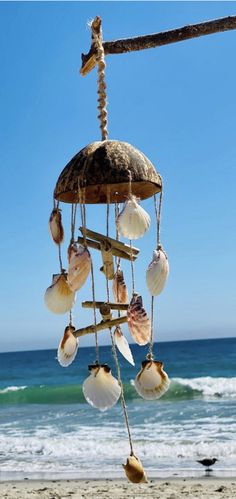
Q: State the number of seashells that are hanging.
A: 12